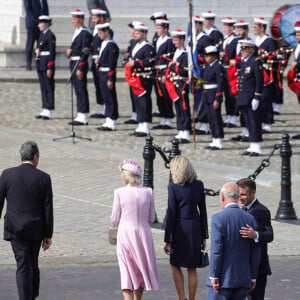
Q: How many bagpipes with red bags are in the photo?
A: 5